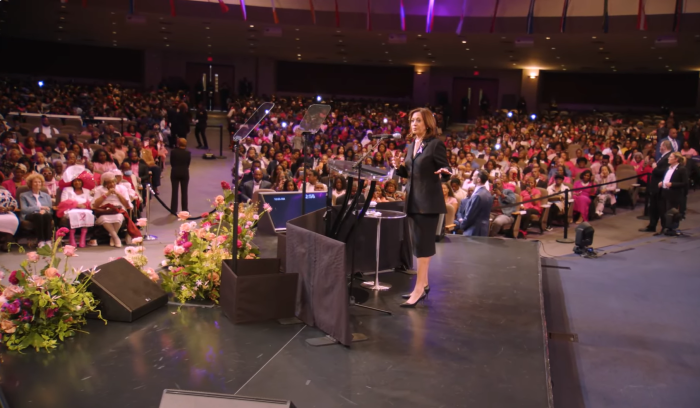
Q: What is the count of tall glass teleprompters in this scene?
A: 2